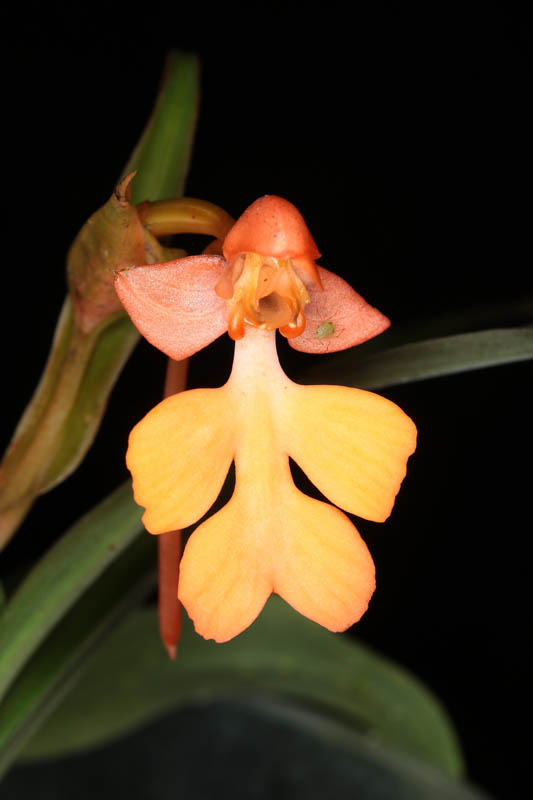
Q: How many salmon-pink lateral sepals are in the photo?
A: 2